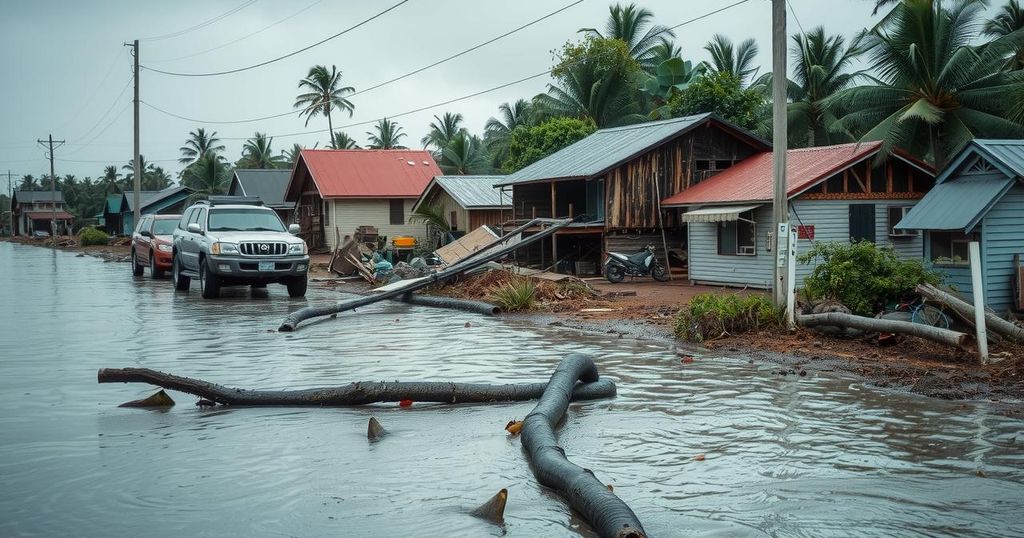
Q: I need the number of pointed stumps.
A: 3